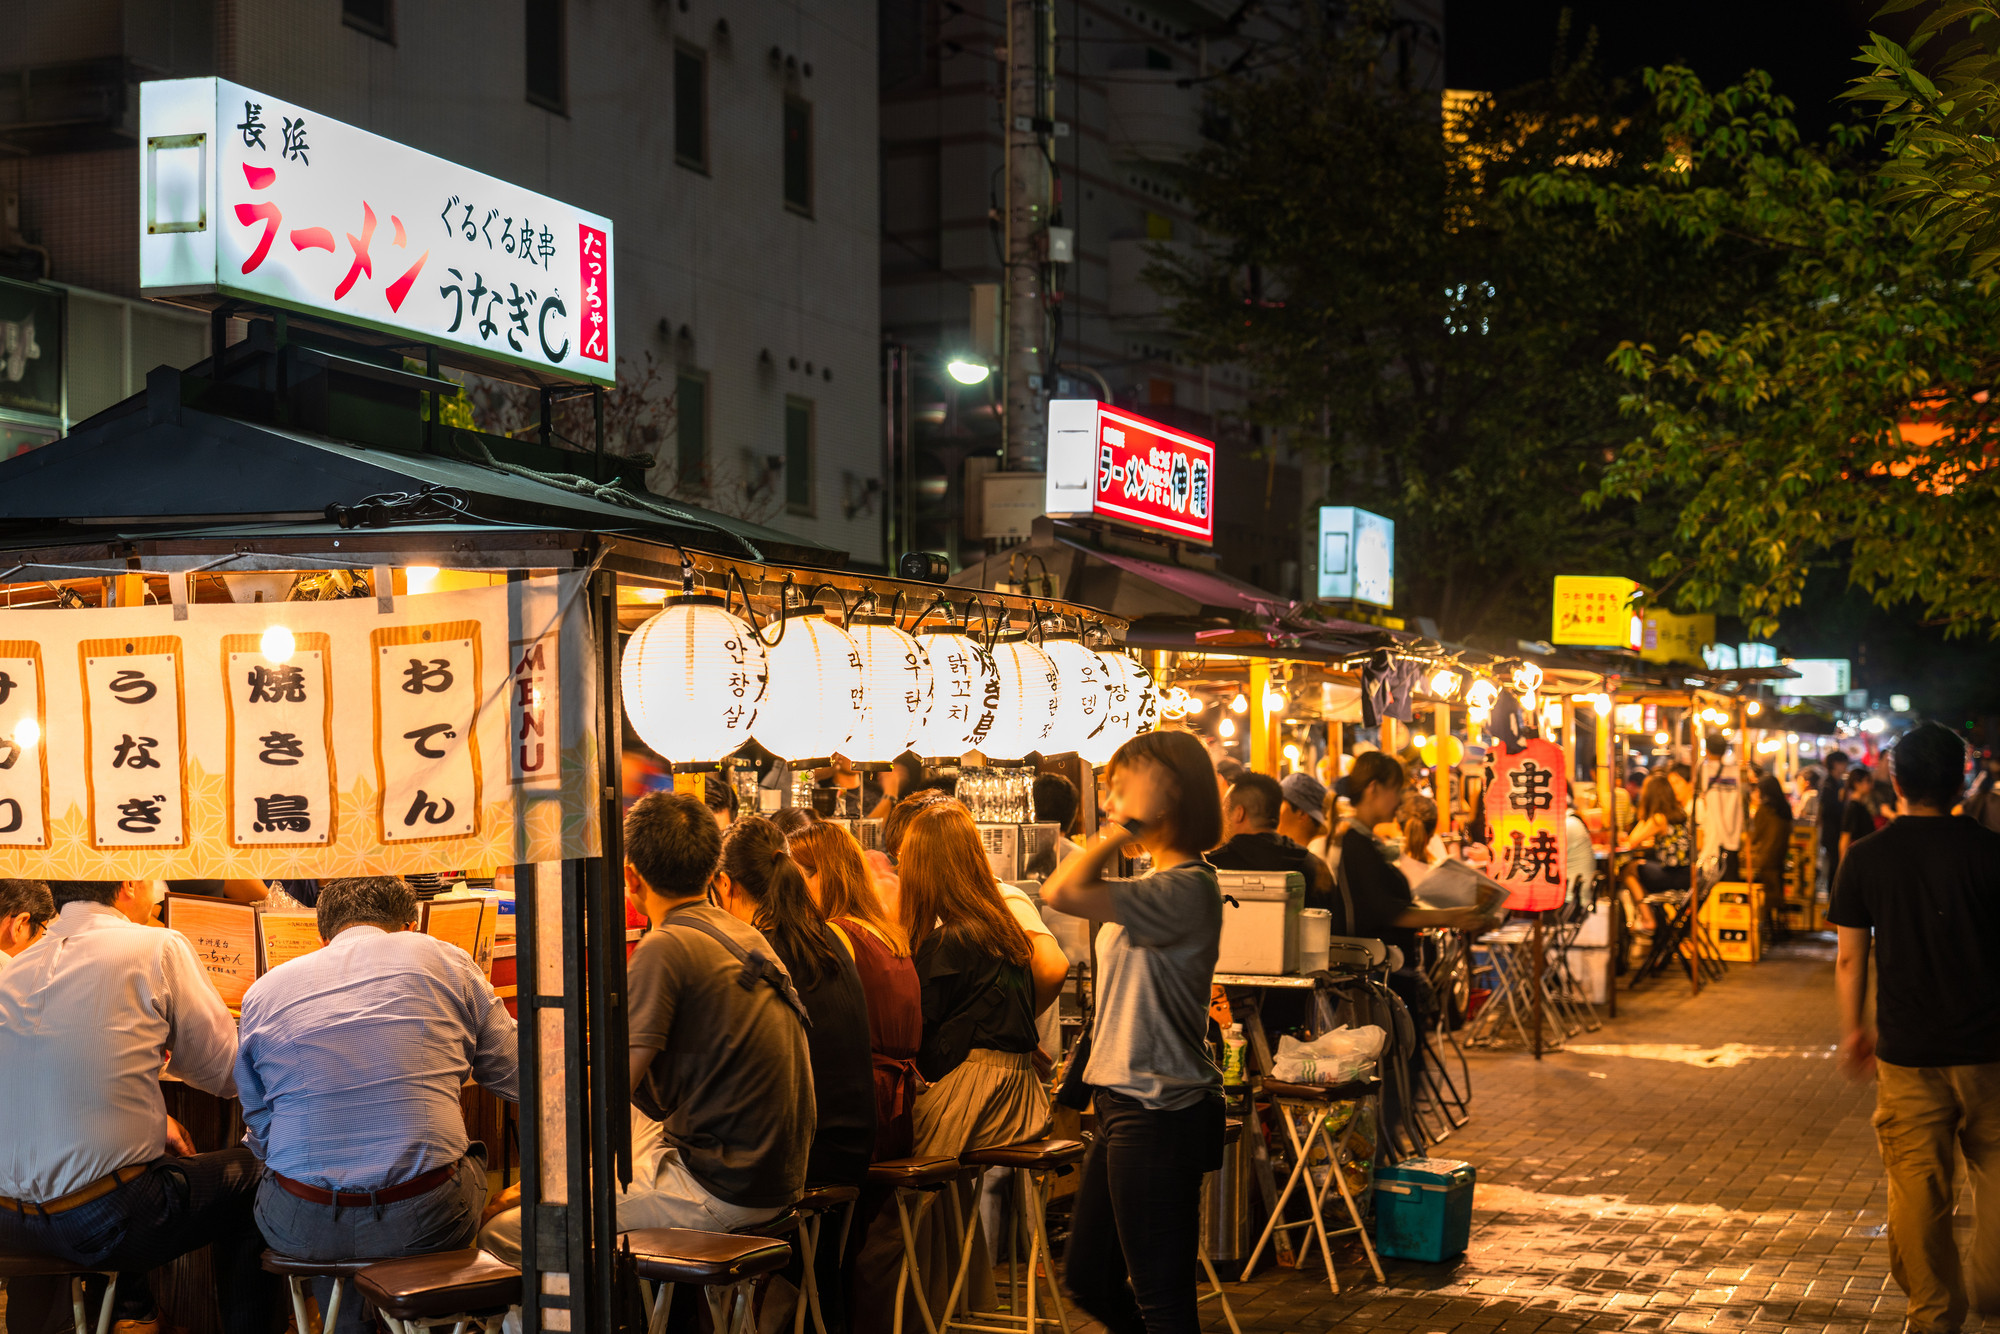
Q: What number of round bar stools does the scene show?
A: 0